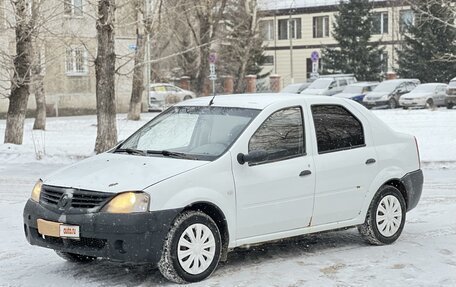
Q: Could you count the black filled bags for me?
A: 0